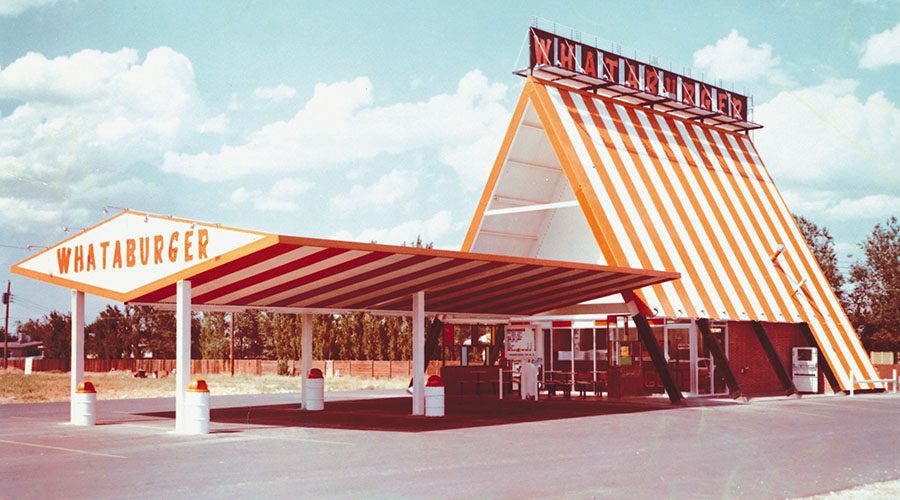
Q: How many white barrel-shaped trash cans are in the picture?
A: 4